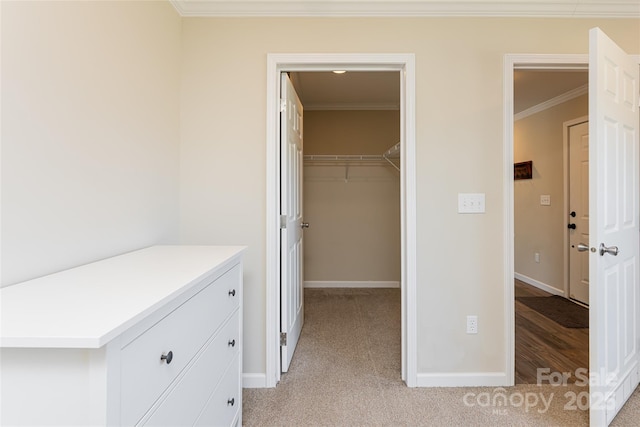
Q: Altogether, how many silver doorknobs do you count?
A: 3